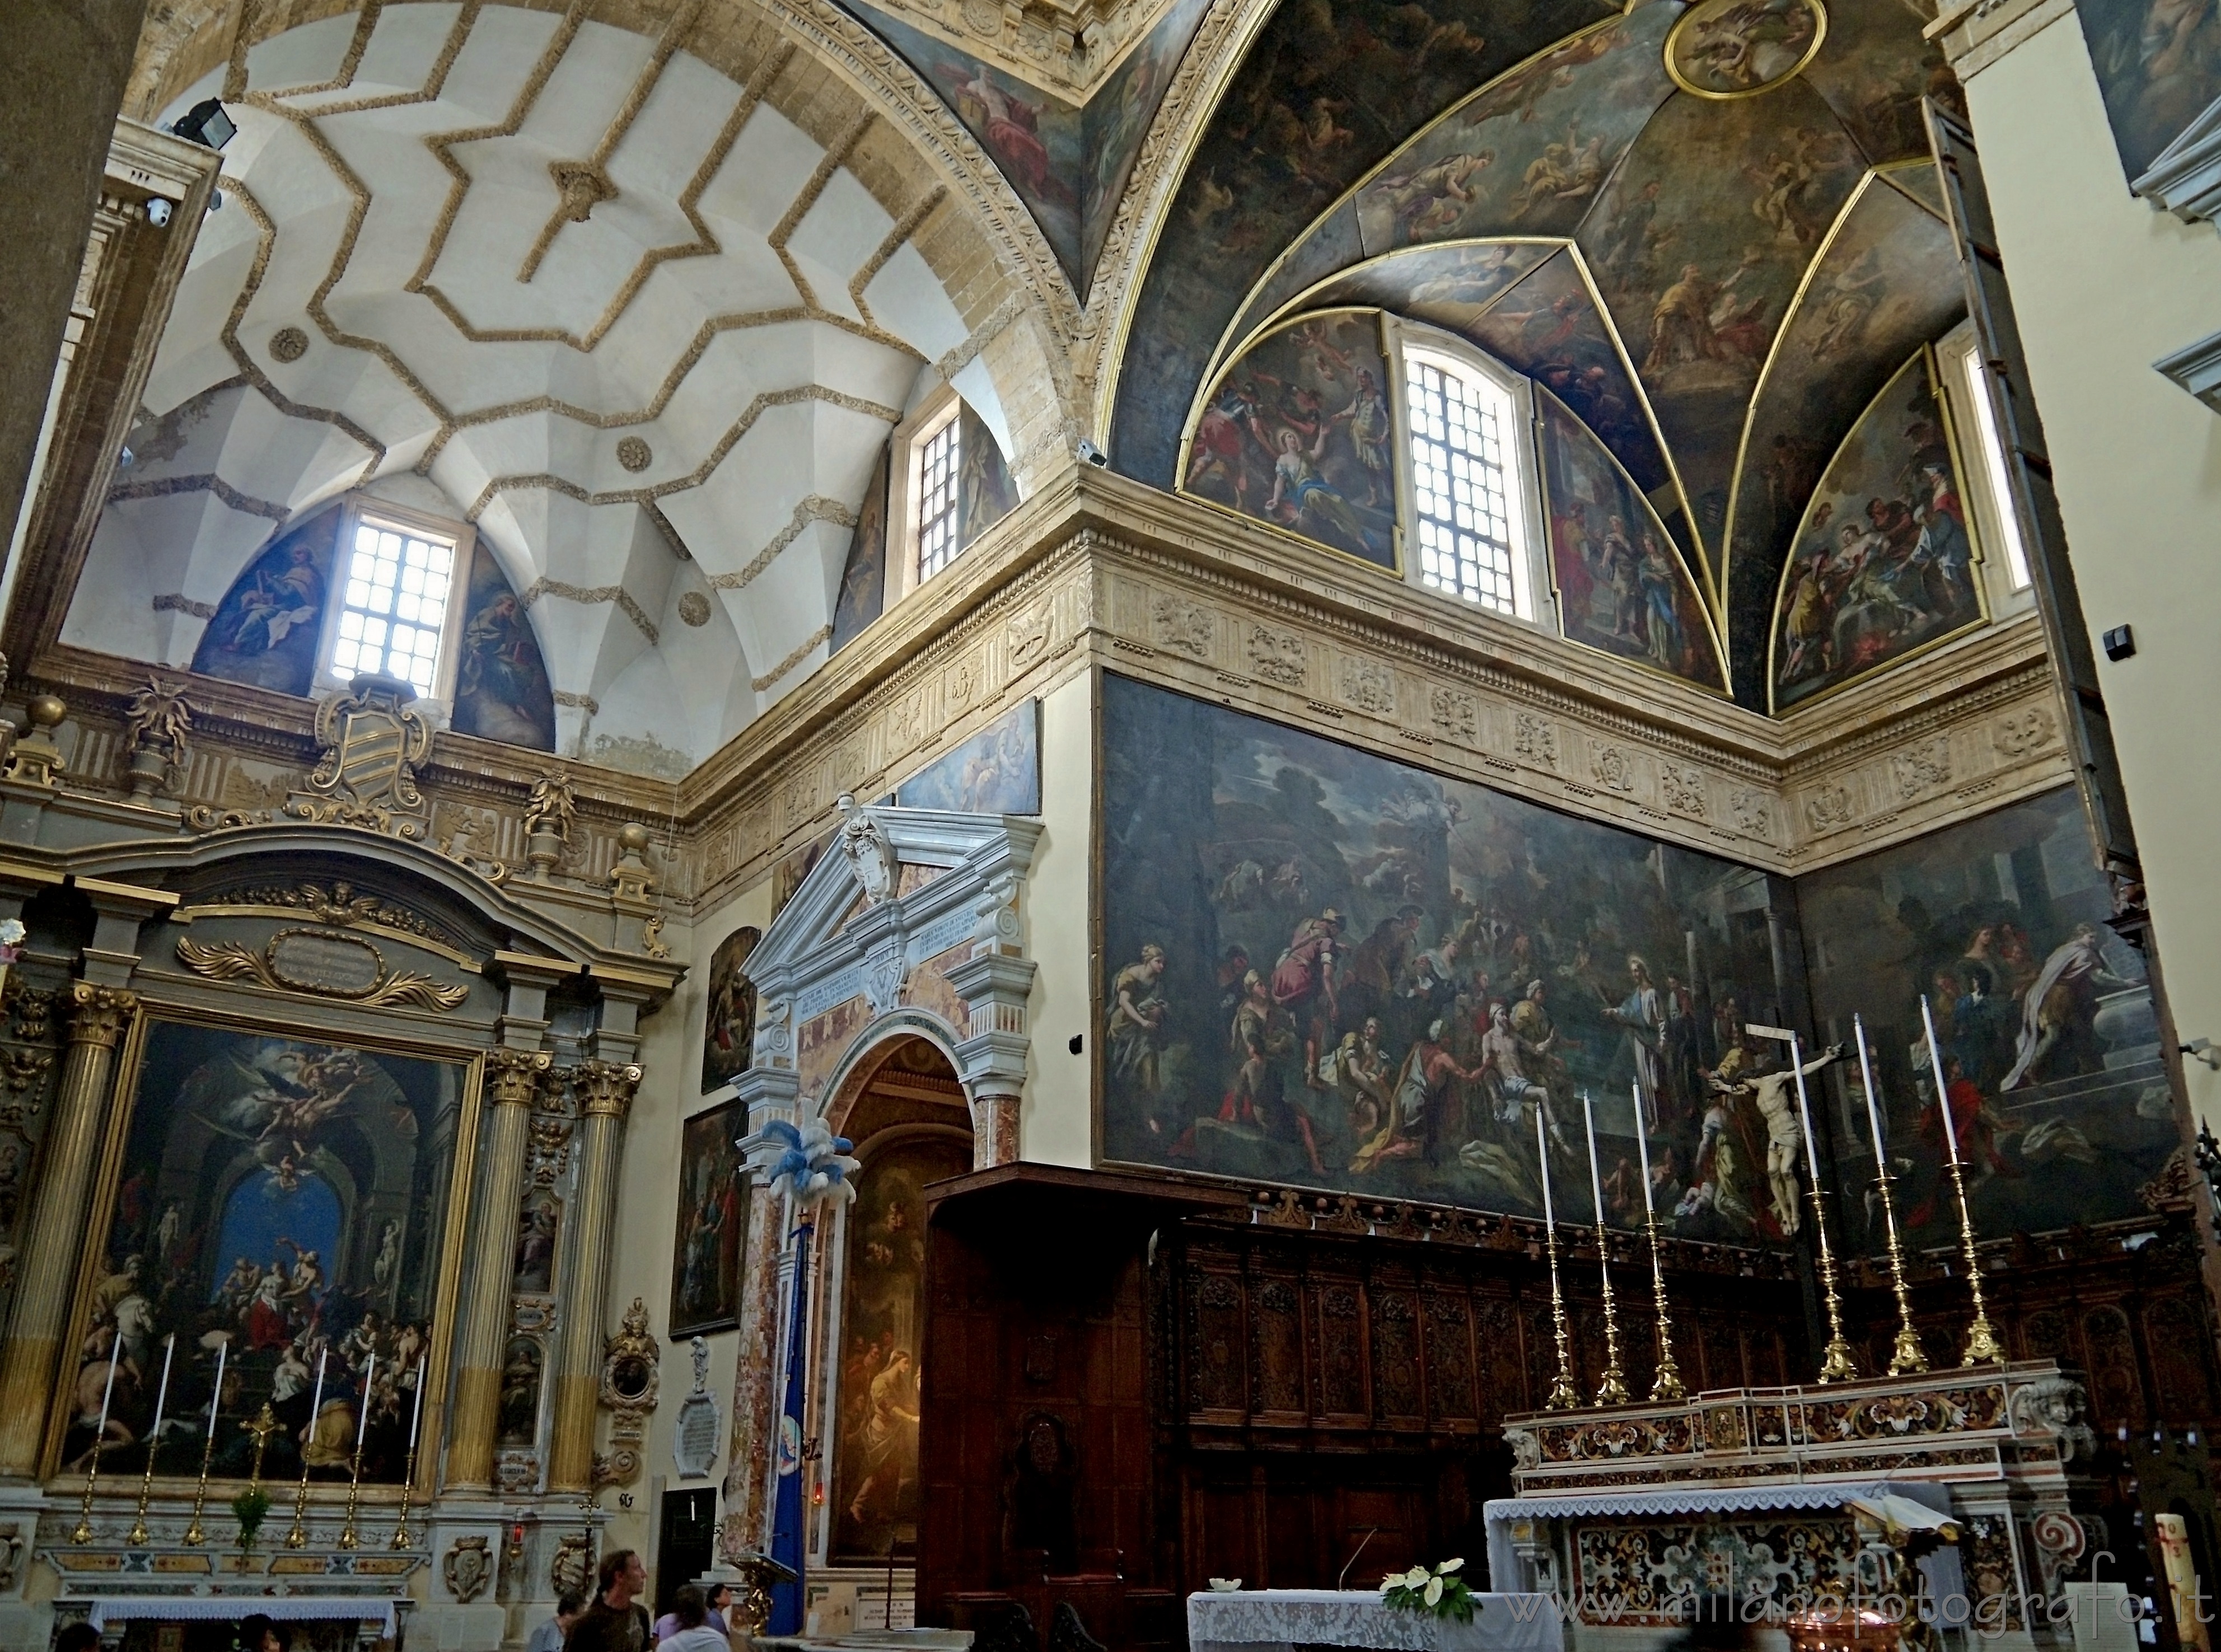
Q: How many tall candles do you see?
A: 12